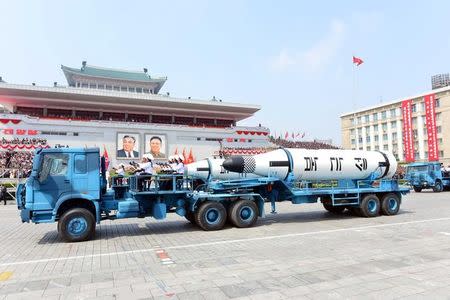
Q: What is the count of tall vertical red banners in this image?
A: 2